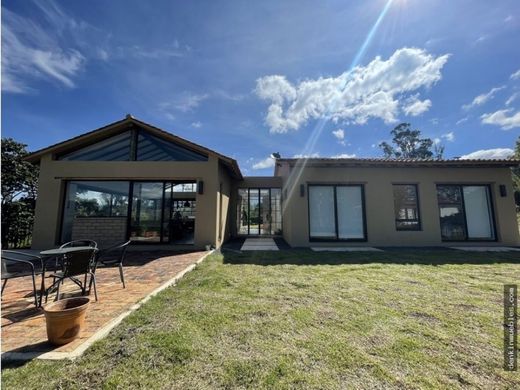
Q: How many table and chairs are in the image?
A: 5